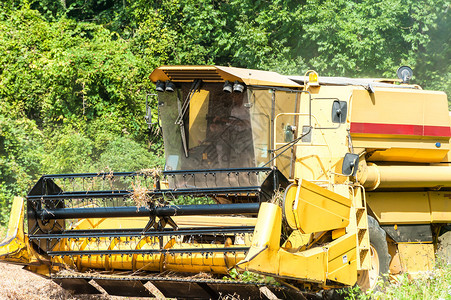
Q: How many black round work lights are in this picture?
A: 4